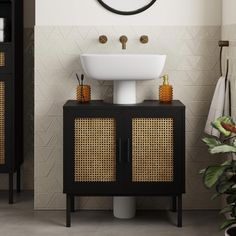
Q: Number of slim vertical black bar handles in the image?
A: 2